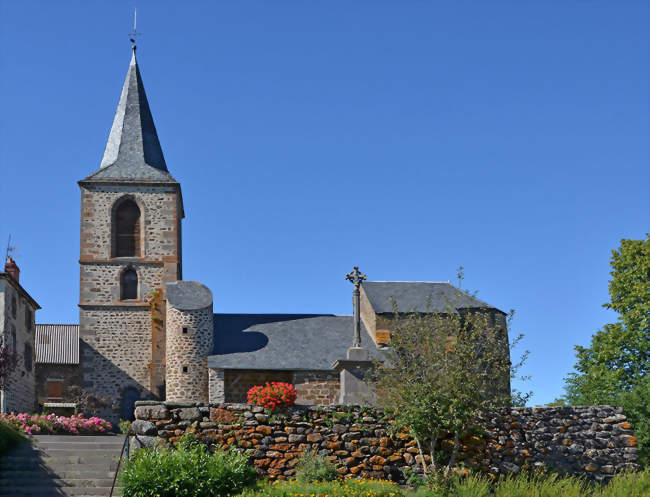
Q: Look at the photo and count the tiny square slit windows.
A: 2